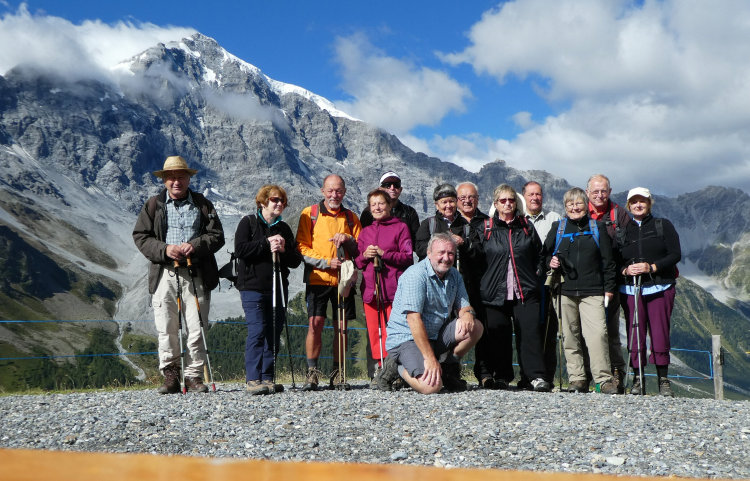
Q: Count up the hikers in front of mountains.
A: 13